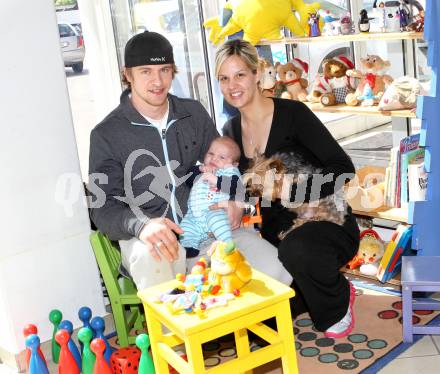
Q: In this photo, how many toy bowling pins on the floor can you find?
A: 10